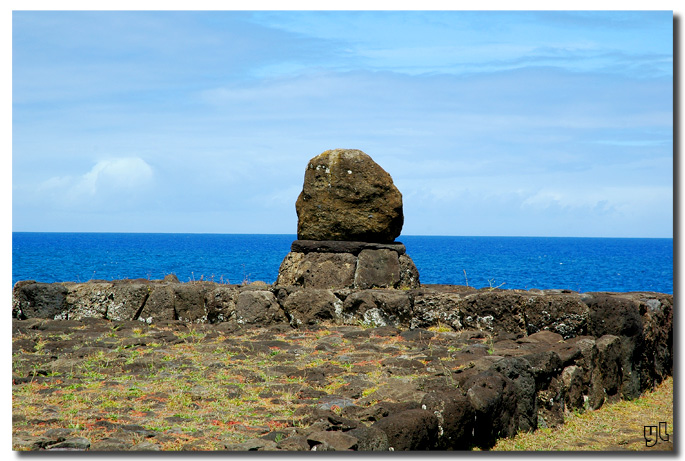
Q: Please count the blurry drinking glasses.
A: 0